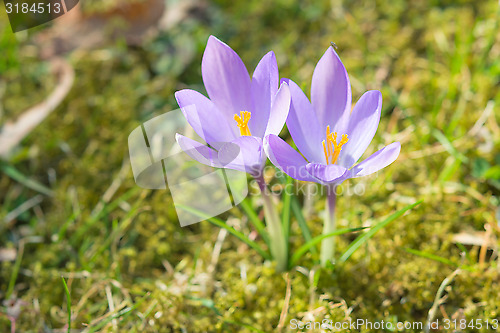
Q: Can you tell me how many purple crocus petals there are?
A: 12